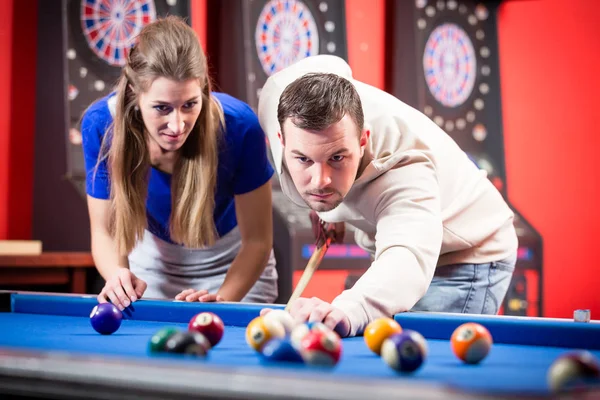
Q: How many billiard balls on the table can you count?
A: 13